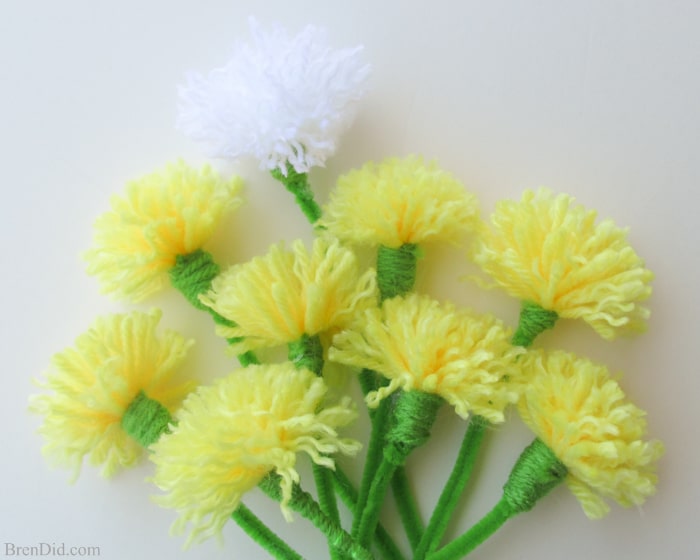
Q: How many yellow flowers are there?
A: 8